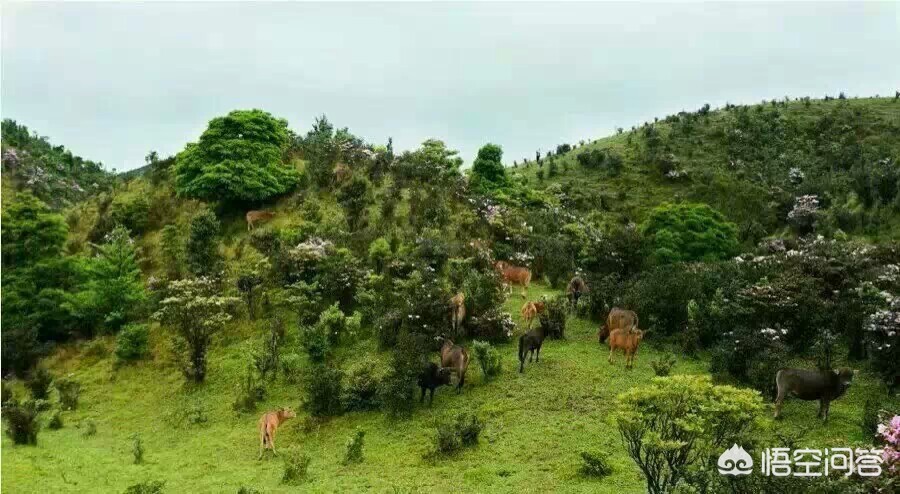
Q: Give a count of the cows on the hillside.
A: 12